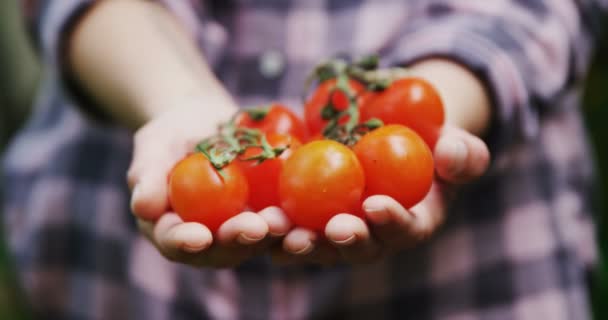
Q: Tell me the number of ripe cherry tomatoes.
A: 7